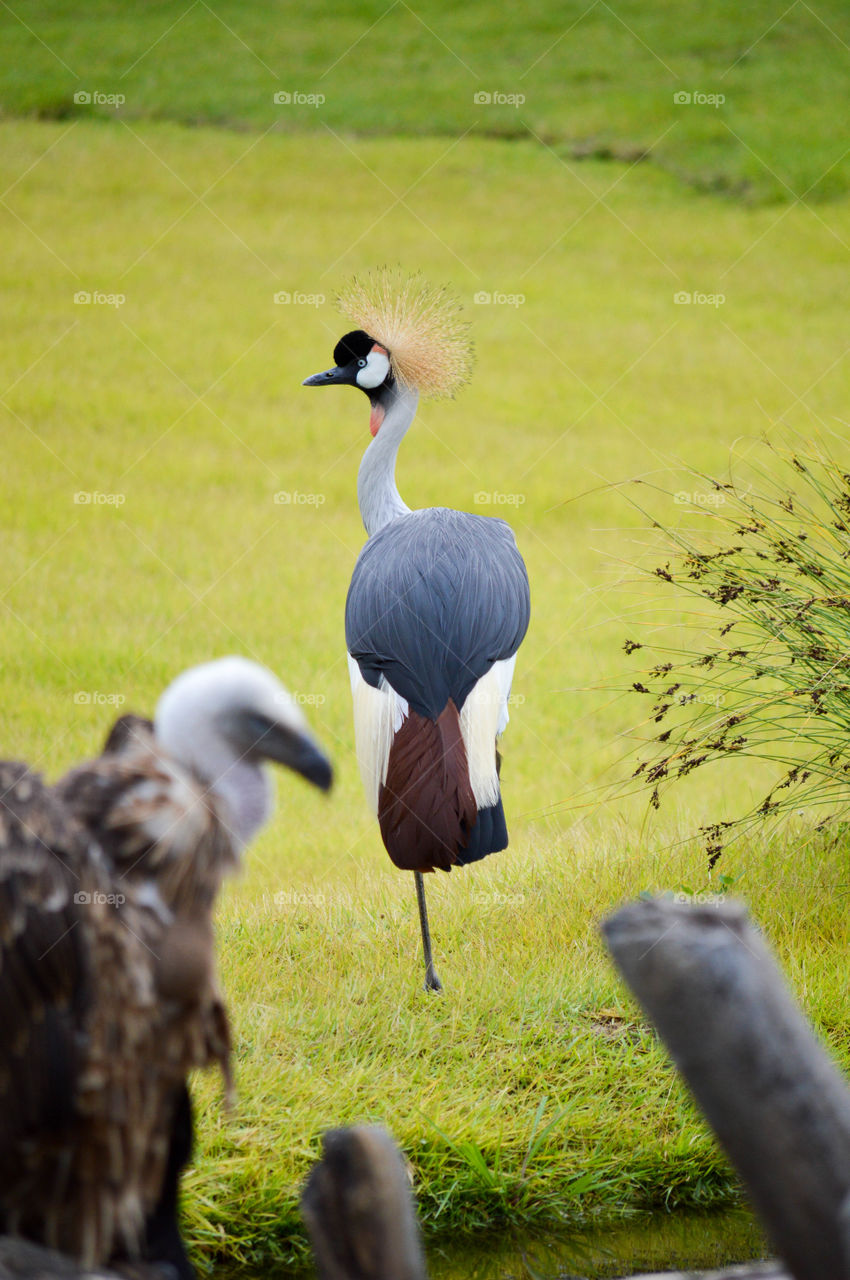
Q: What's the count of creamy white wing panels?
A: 2